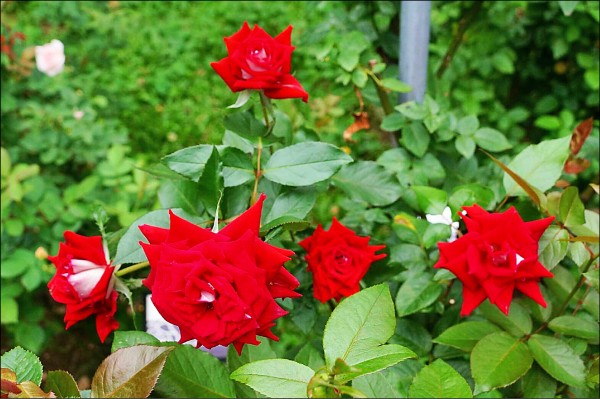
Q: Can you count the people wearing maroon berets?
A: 0